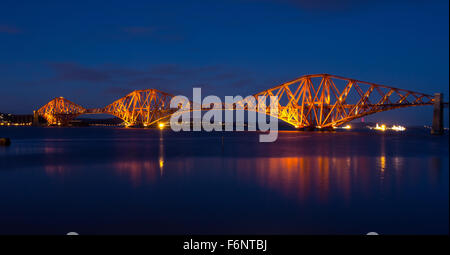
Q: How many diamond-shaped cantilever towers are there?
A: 3